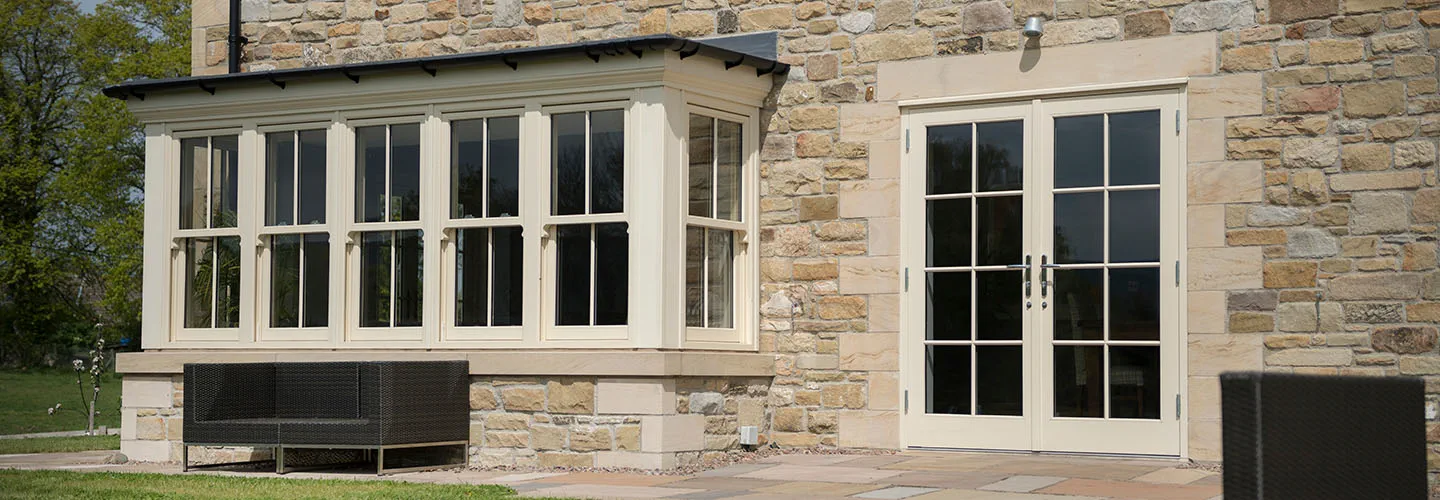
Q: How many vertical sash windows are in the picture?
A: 6